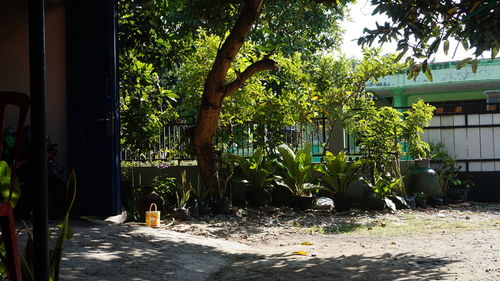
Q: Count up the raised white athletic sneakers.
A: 0